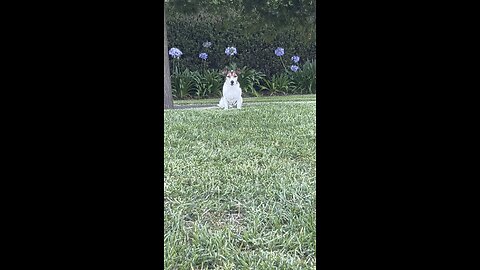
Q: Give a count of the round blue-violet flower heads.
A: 7